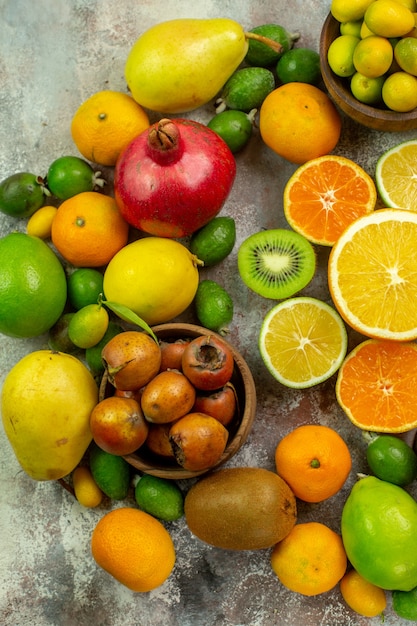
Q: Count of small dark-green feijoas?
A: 15